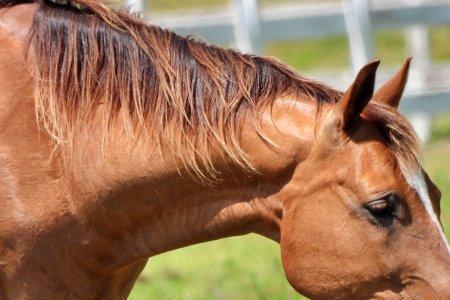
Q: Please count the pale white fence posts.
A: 4